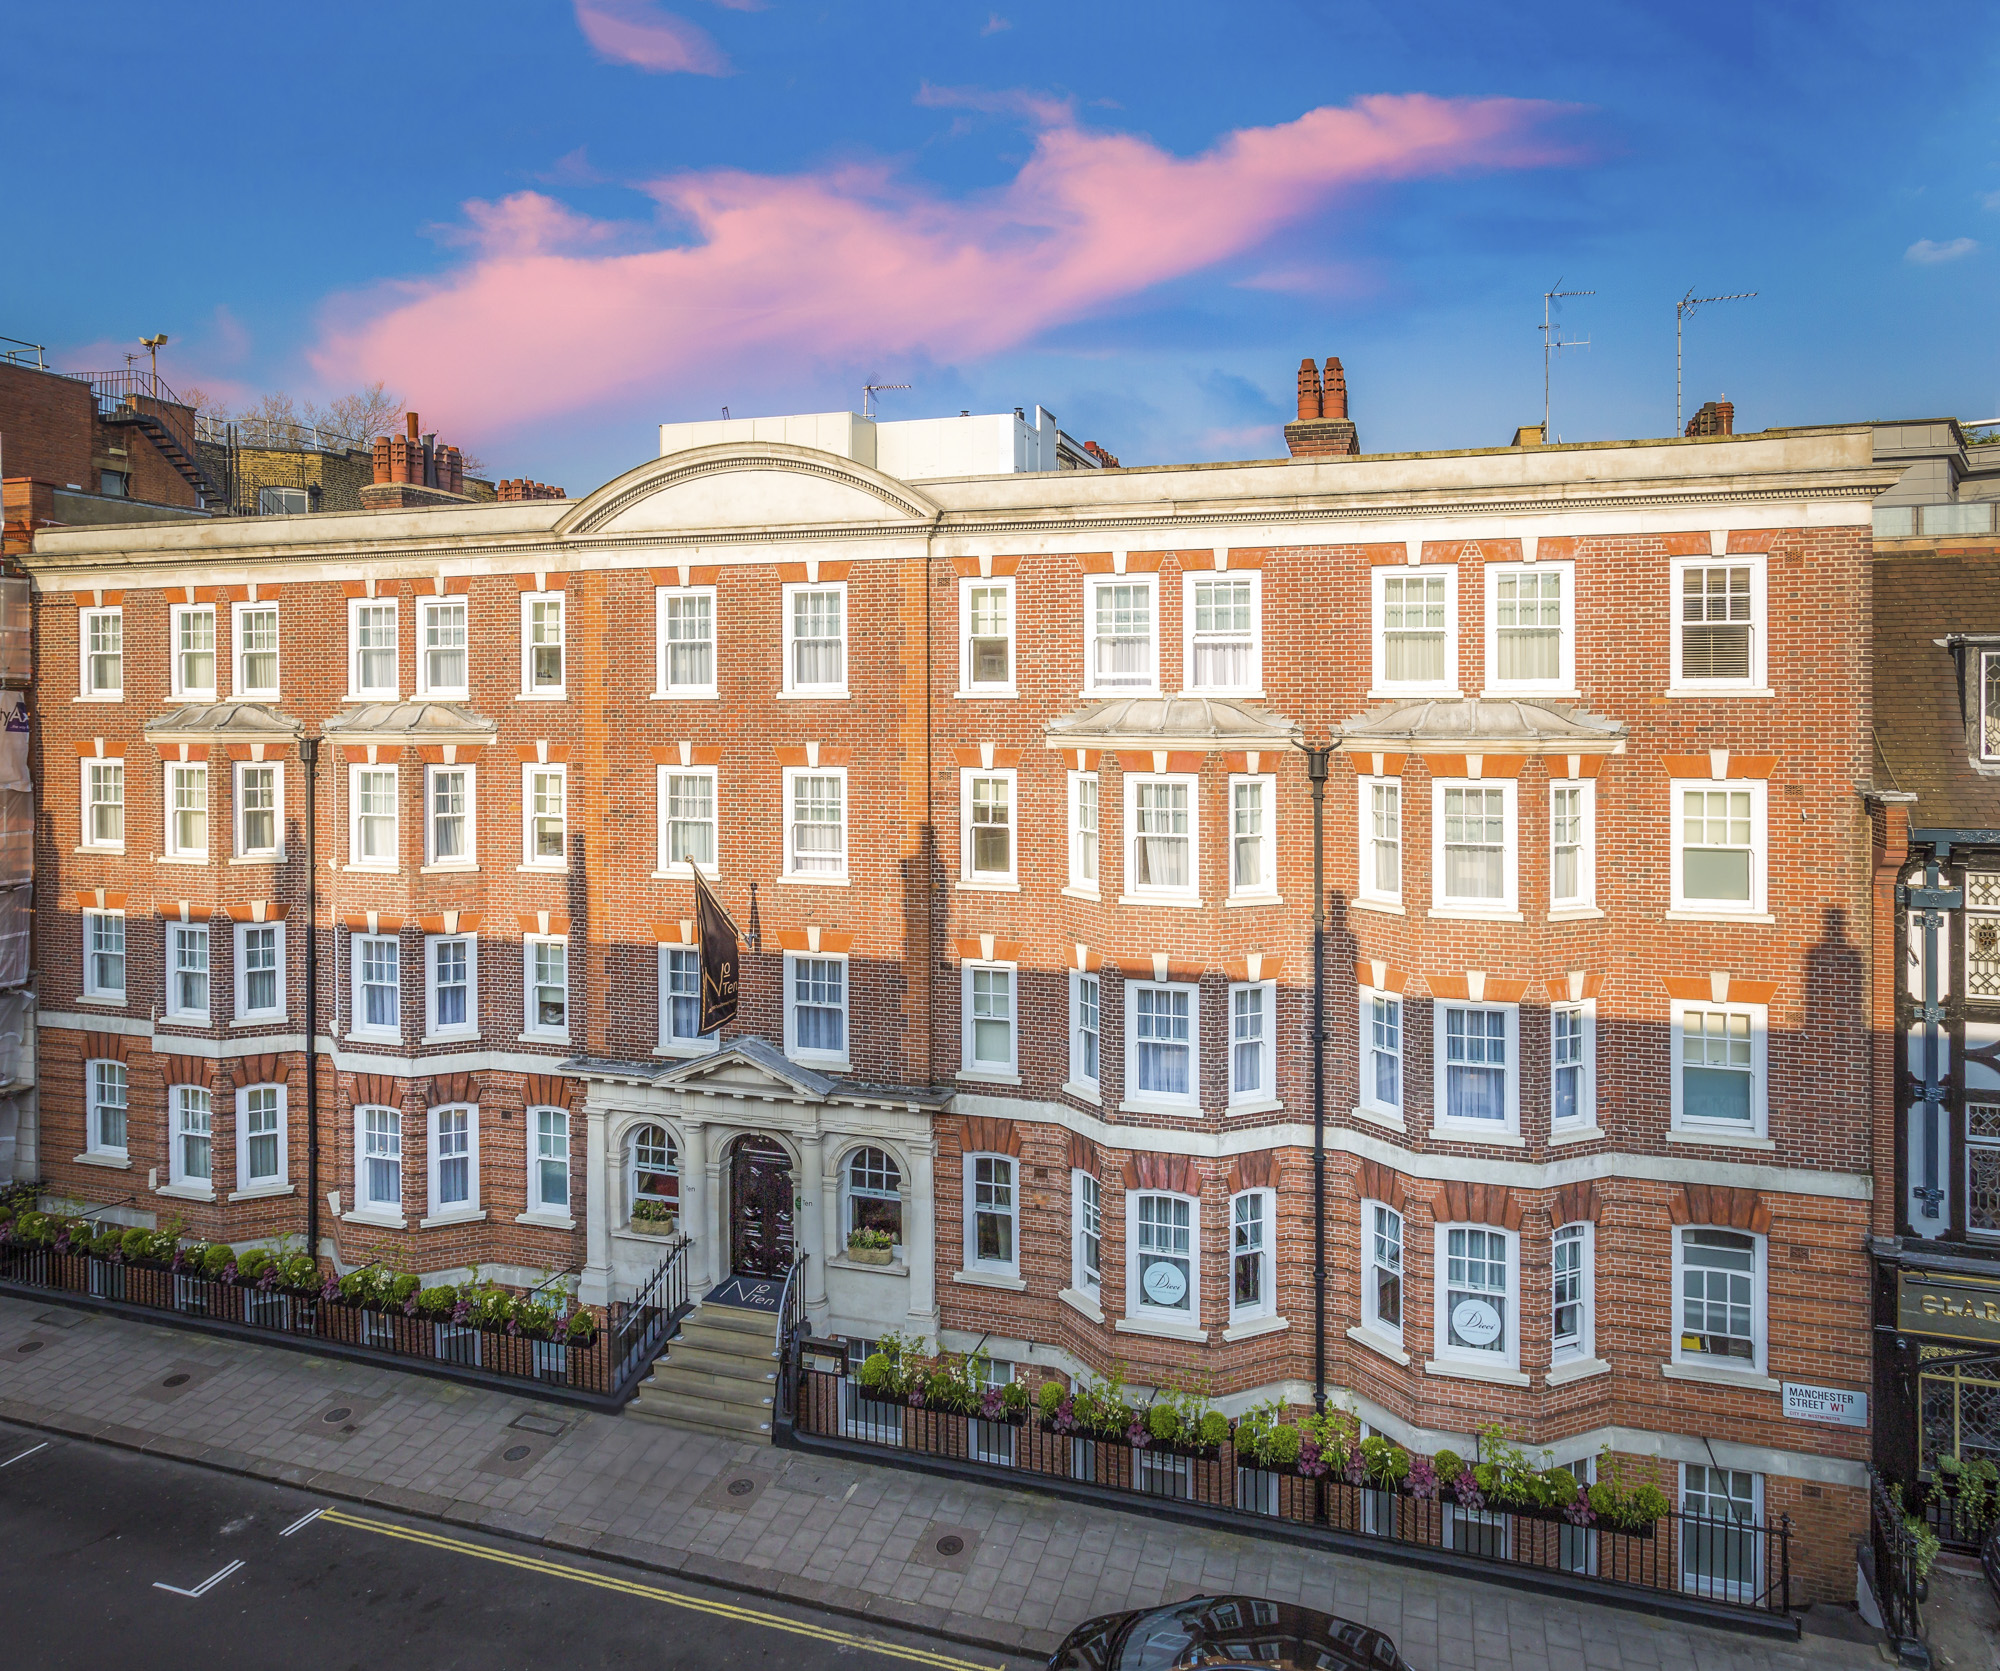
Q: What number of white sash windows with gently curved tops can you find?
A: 14